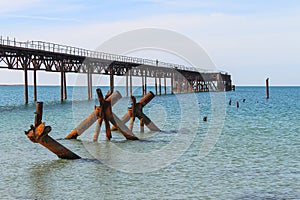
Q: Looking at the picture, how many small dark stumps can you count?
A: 4